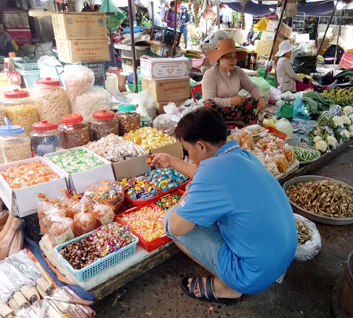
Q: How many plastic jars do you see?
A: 7